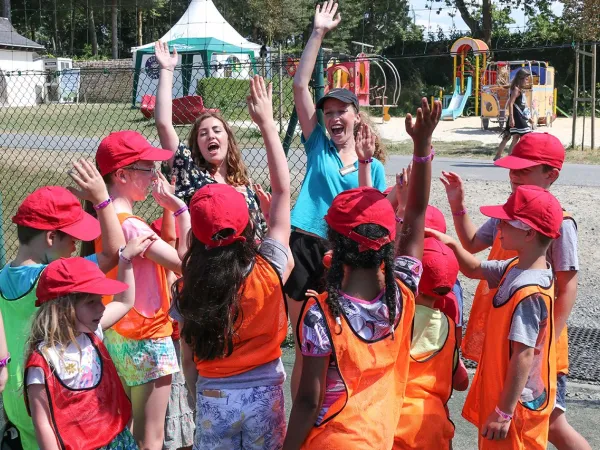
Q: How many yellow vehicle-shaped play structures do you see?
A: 1